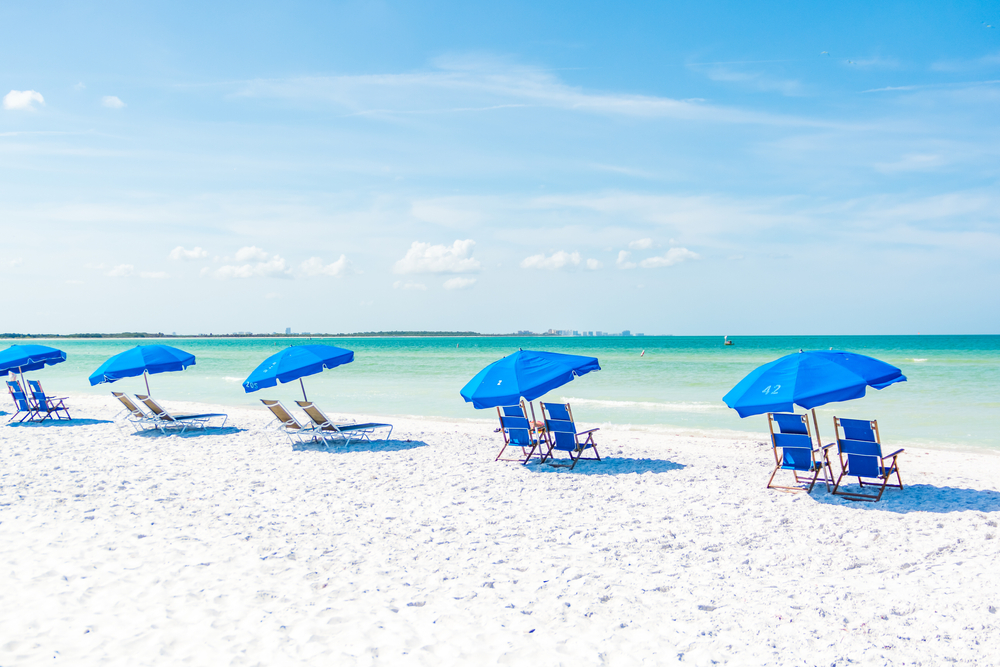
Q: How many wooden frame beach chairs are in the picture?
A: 6